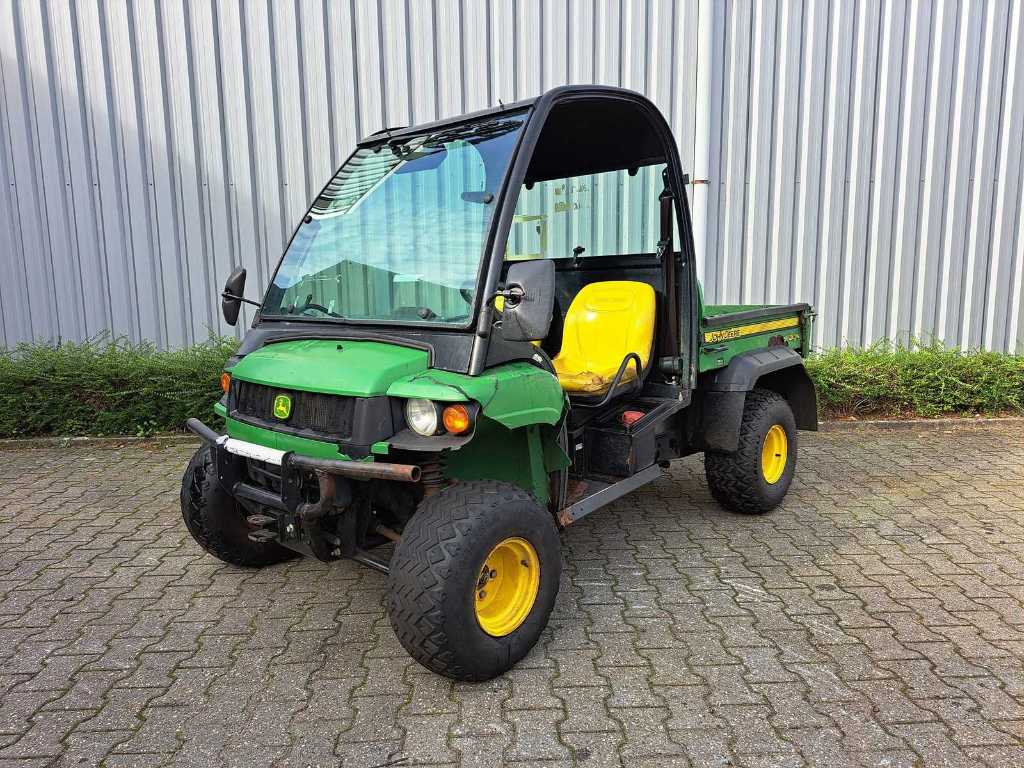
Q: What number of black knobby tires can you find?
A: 3